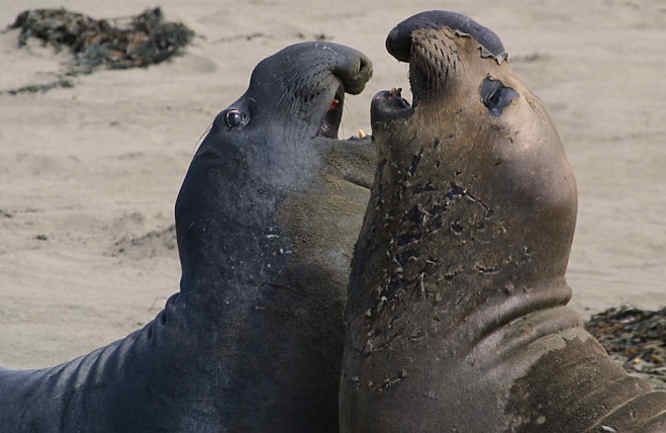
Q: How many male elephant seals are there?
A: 2